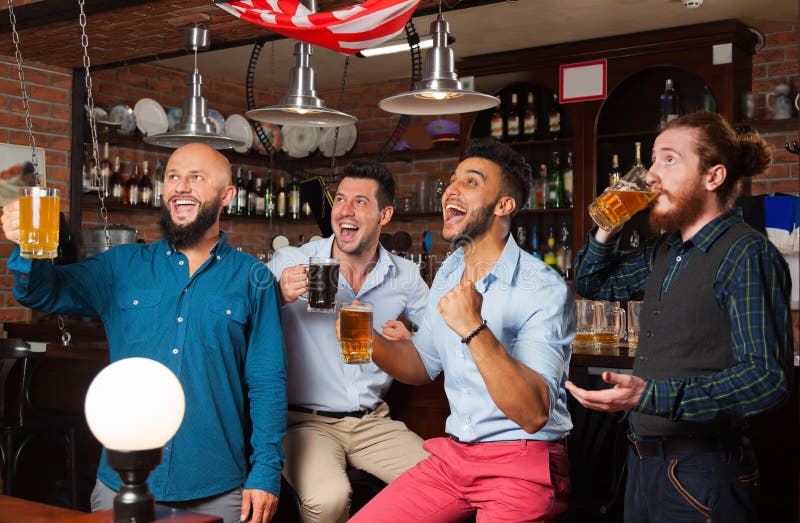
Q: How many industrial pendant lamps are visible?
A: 3